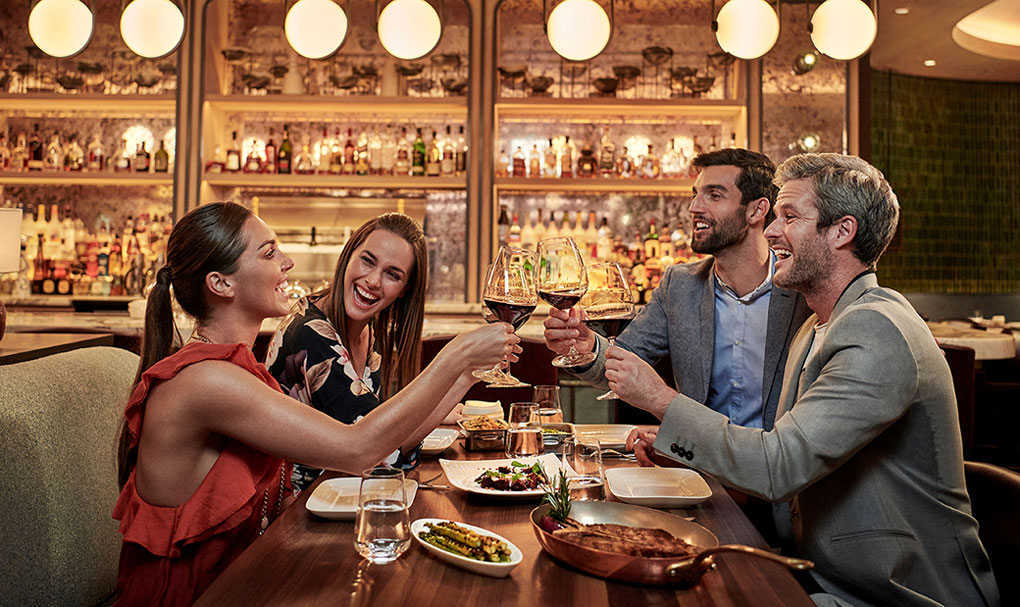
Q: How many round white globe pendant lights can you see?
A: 7